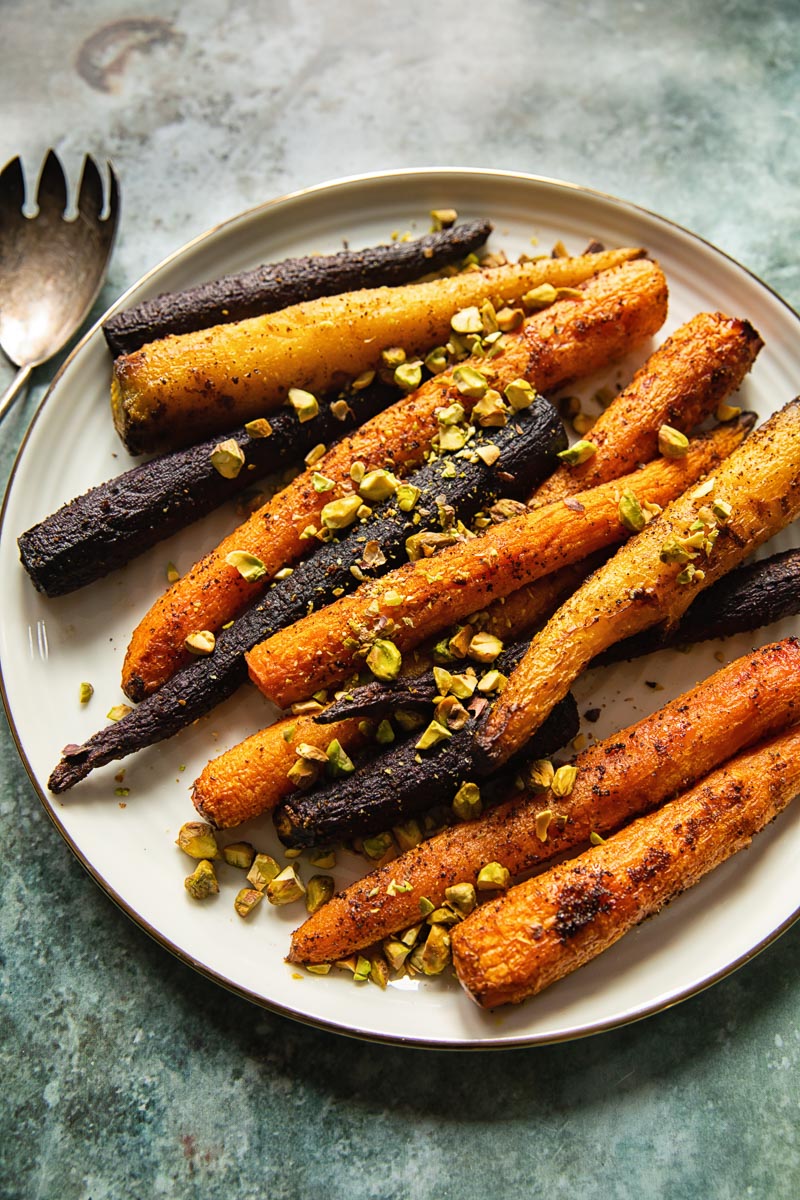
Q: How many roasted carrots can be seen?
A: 13